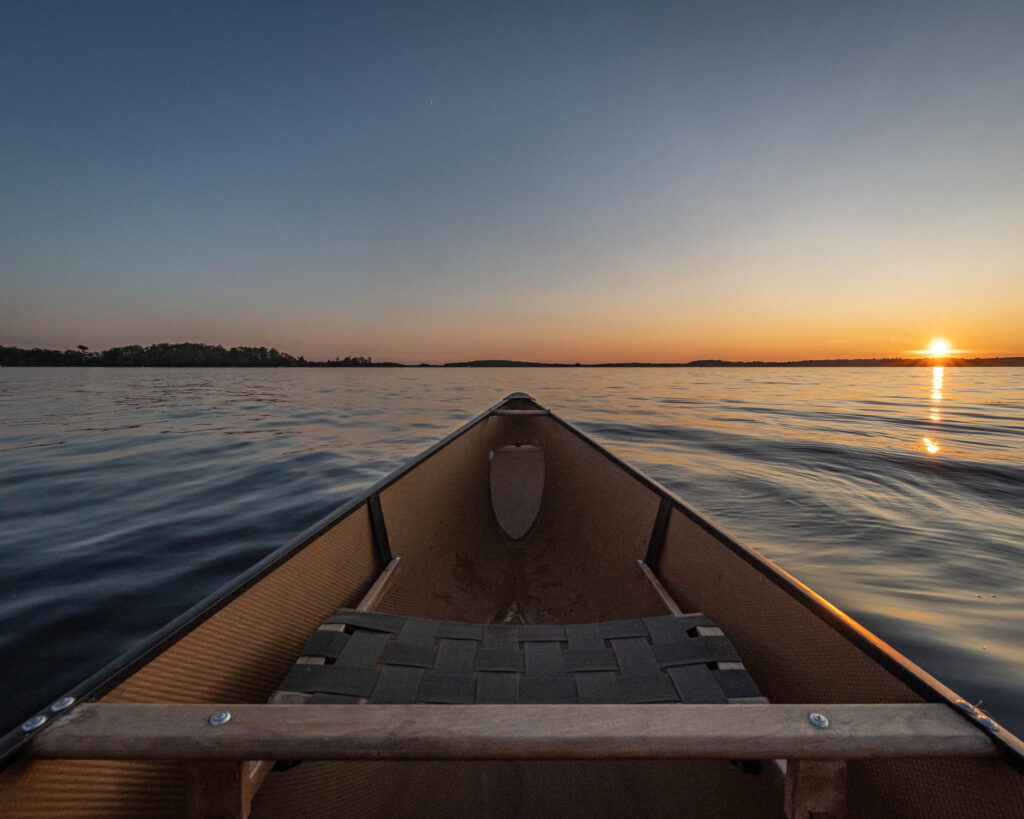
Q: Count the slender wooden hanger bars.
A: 2